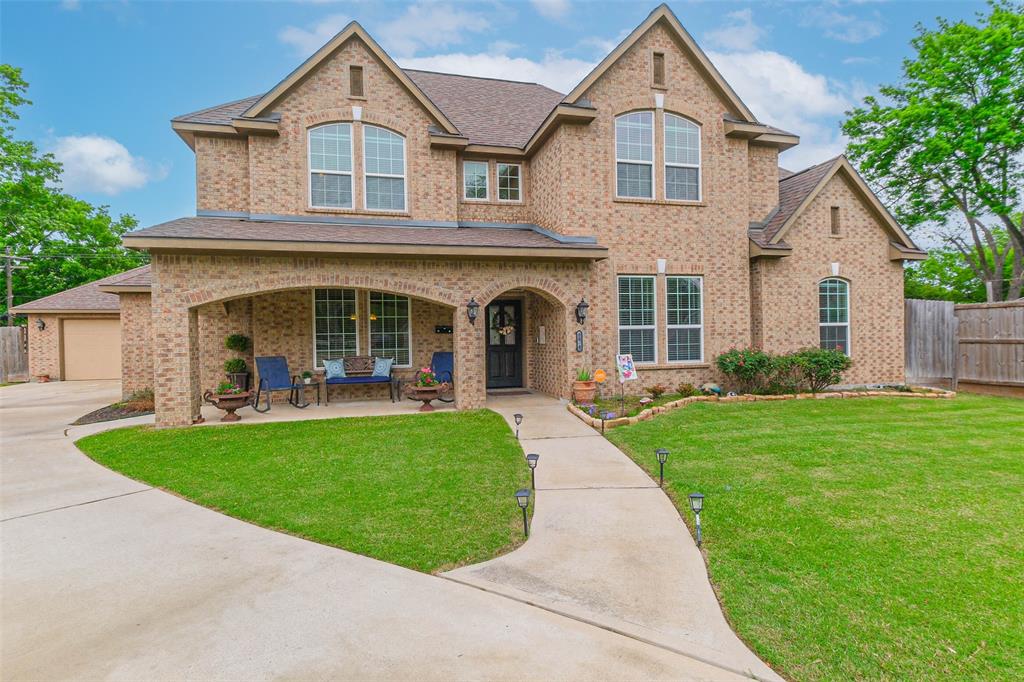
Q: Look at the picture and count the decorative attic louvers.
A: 3